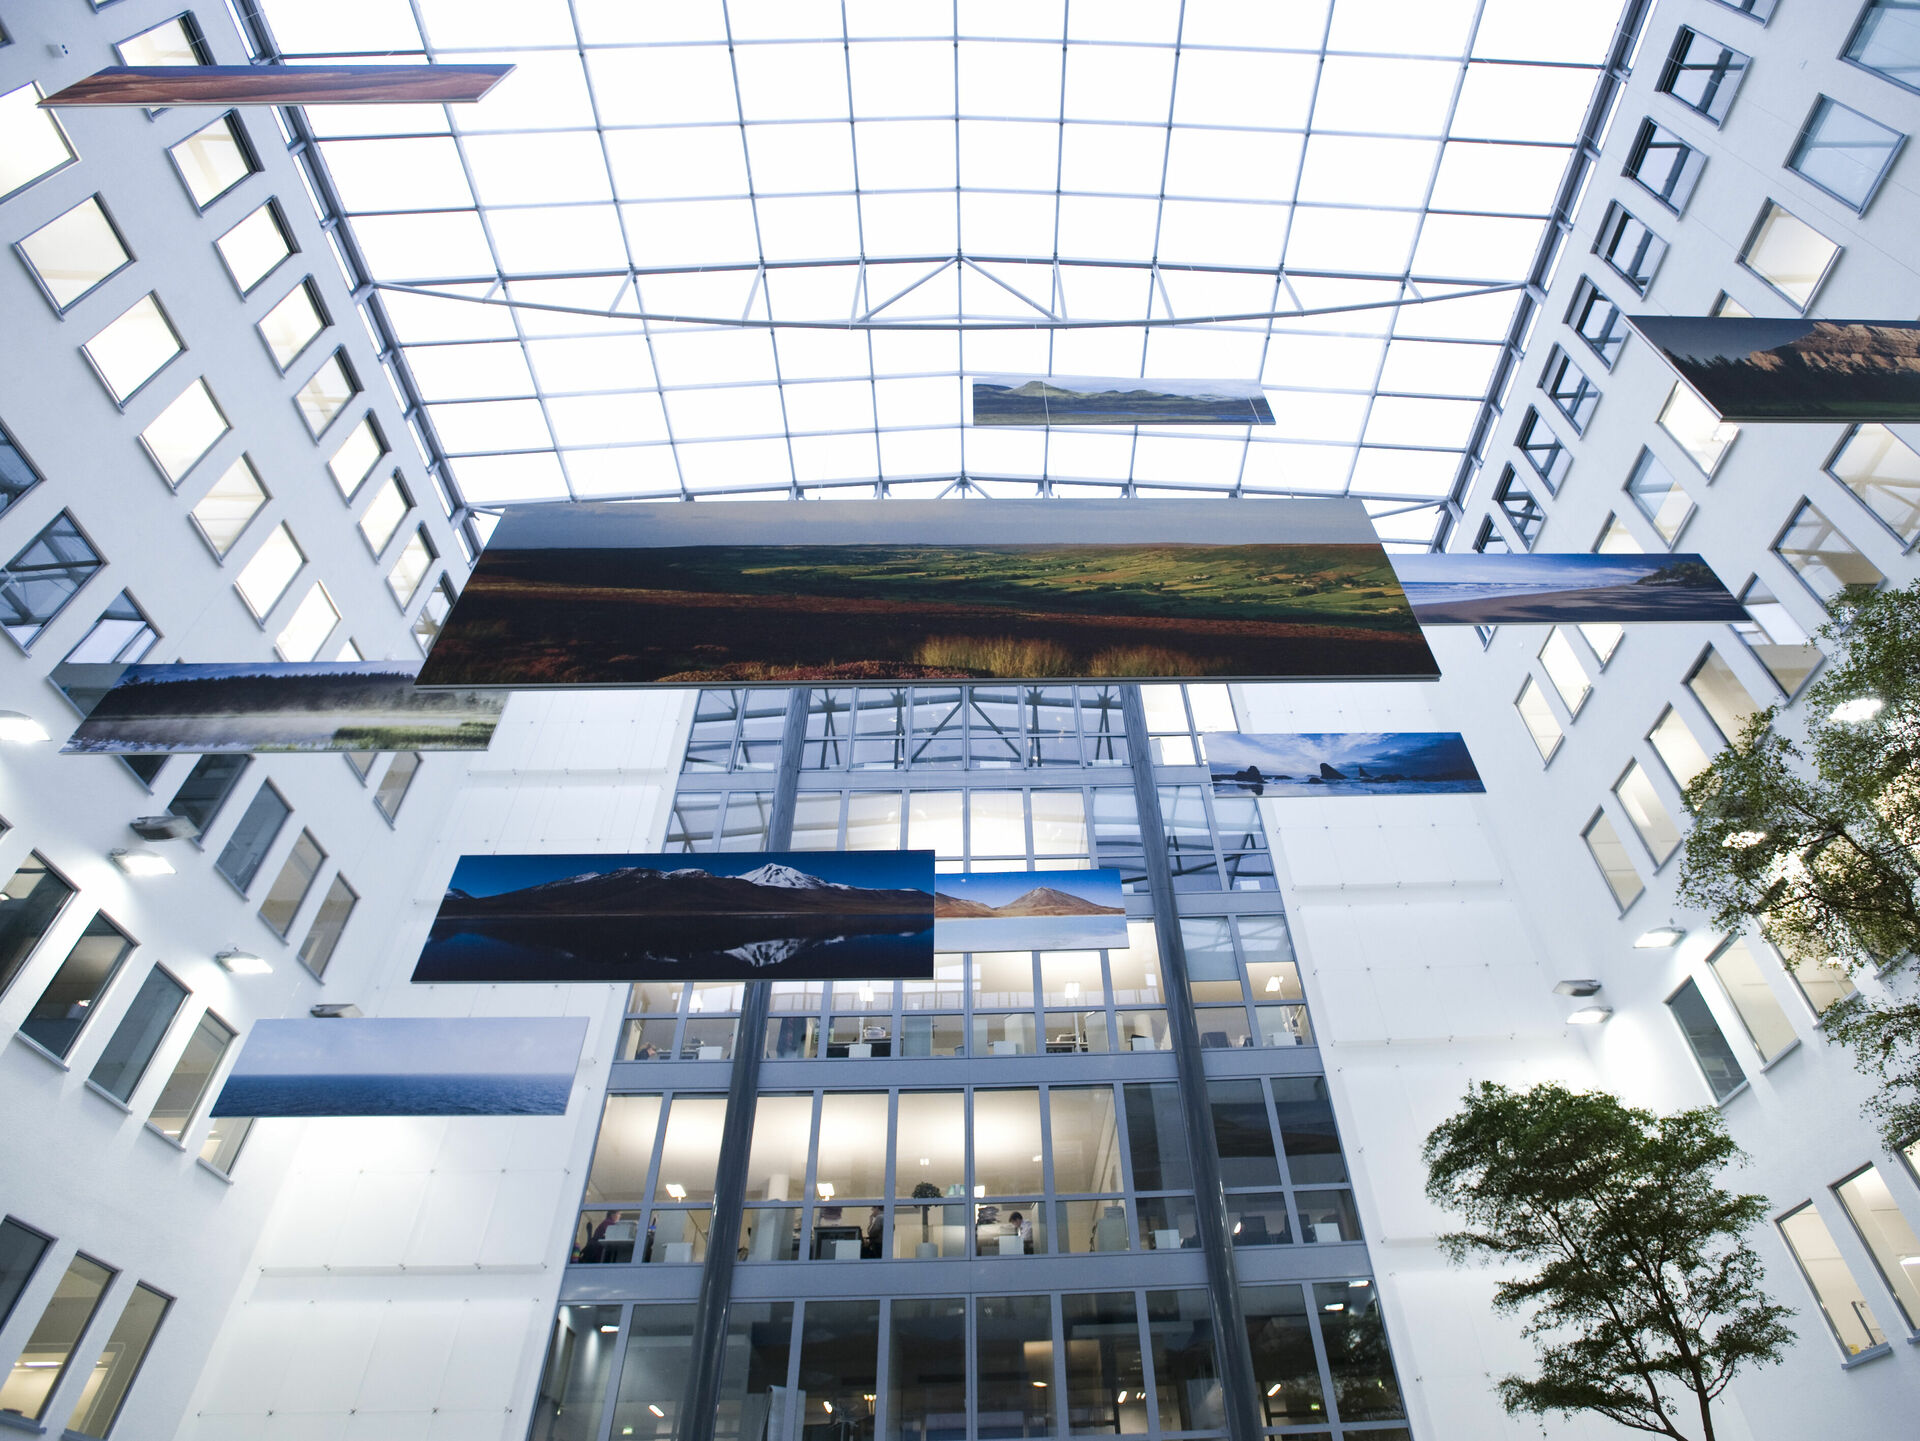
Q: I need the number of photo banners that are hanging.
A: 10